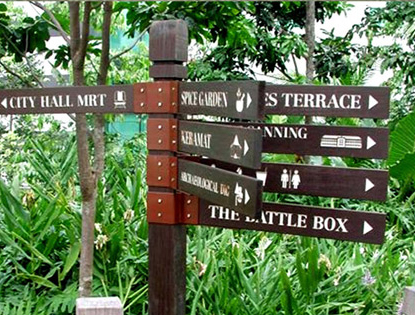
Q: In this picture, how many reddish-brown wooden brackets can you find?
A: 4